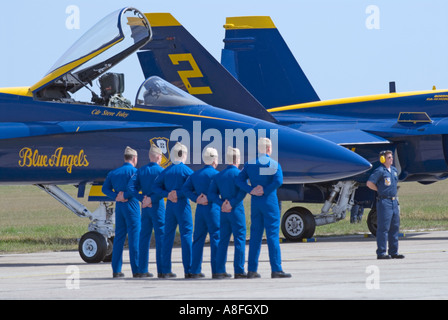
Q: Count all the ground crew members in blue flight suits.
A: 6